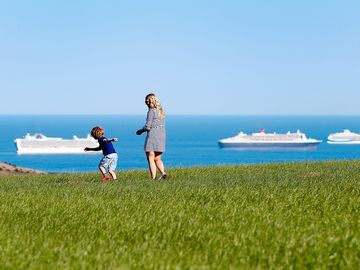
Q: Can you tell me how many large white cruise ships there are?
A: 3